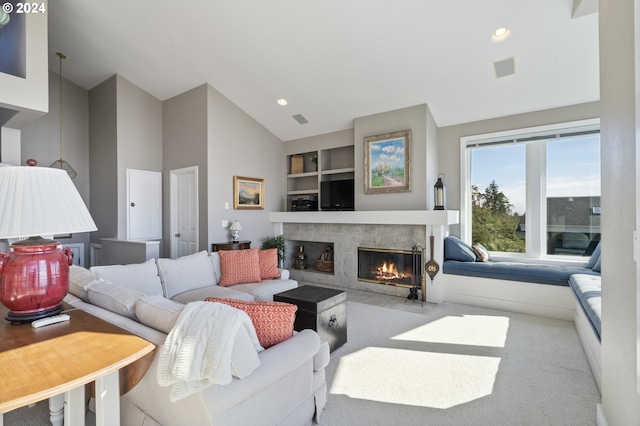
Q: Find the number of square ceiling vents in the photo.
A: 2